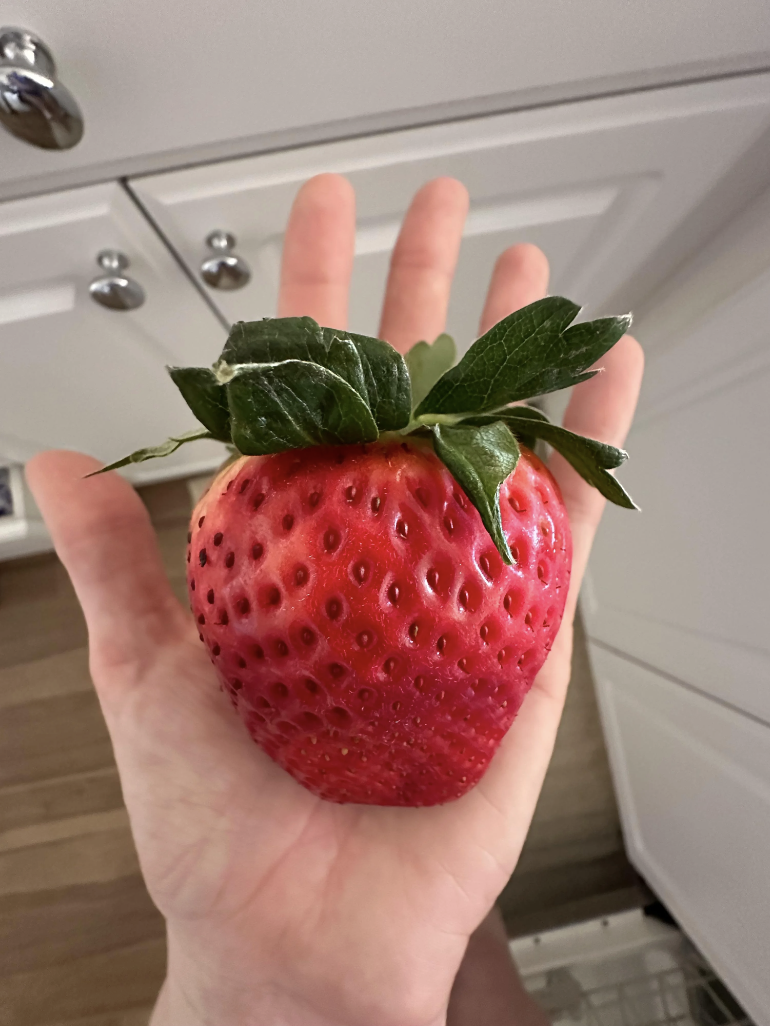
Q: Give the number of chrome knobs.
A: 3